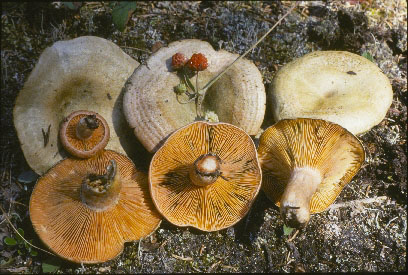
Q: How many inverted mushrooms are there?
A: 4